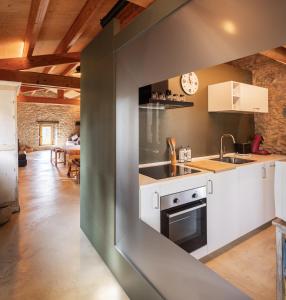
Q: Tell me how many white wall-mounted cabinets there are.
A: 1